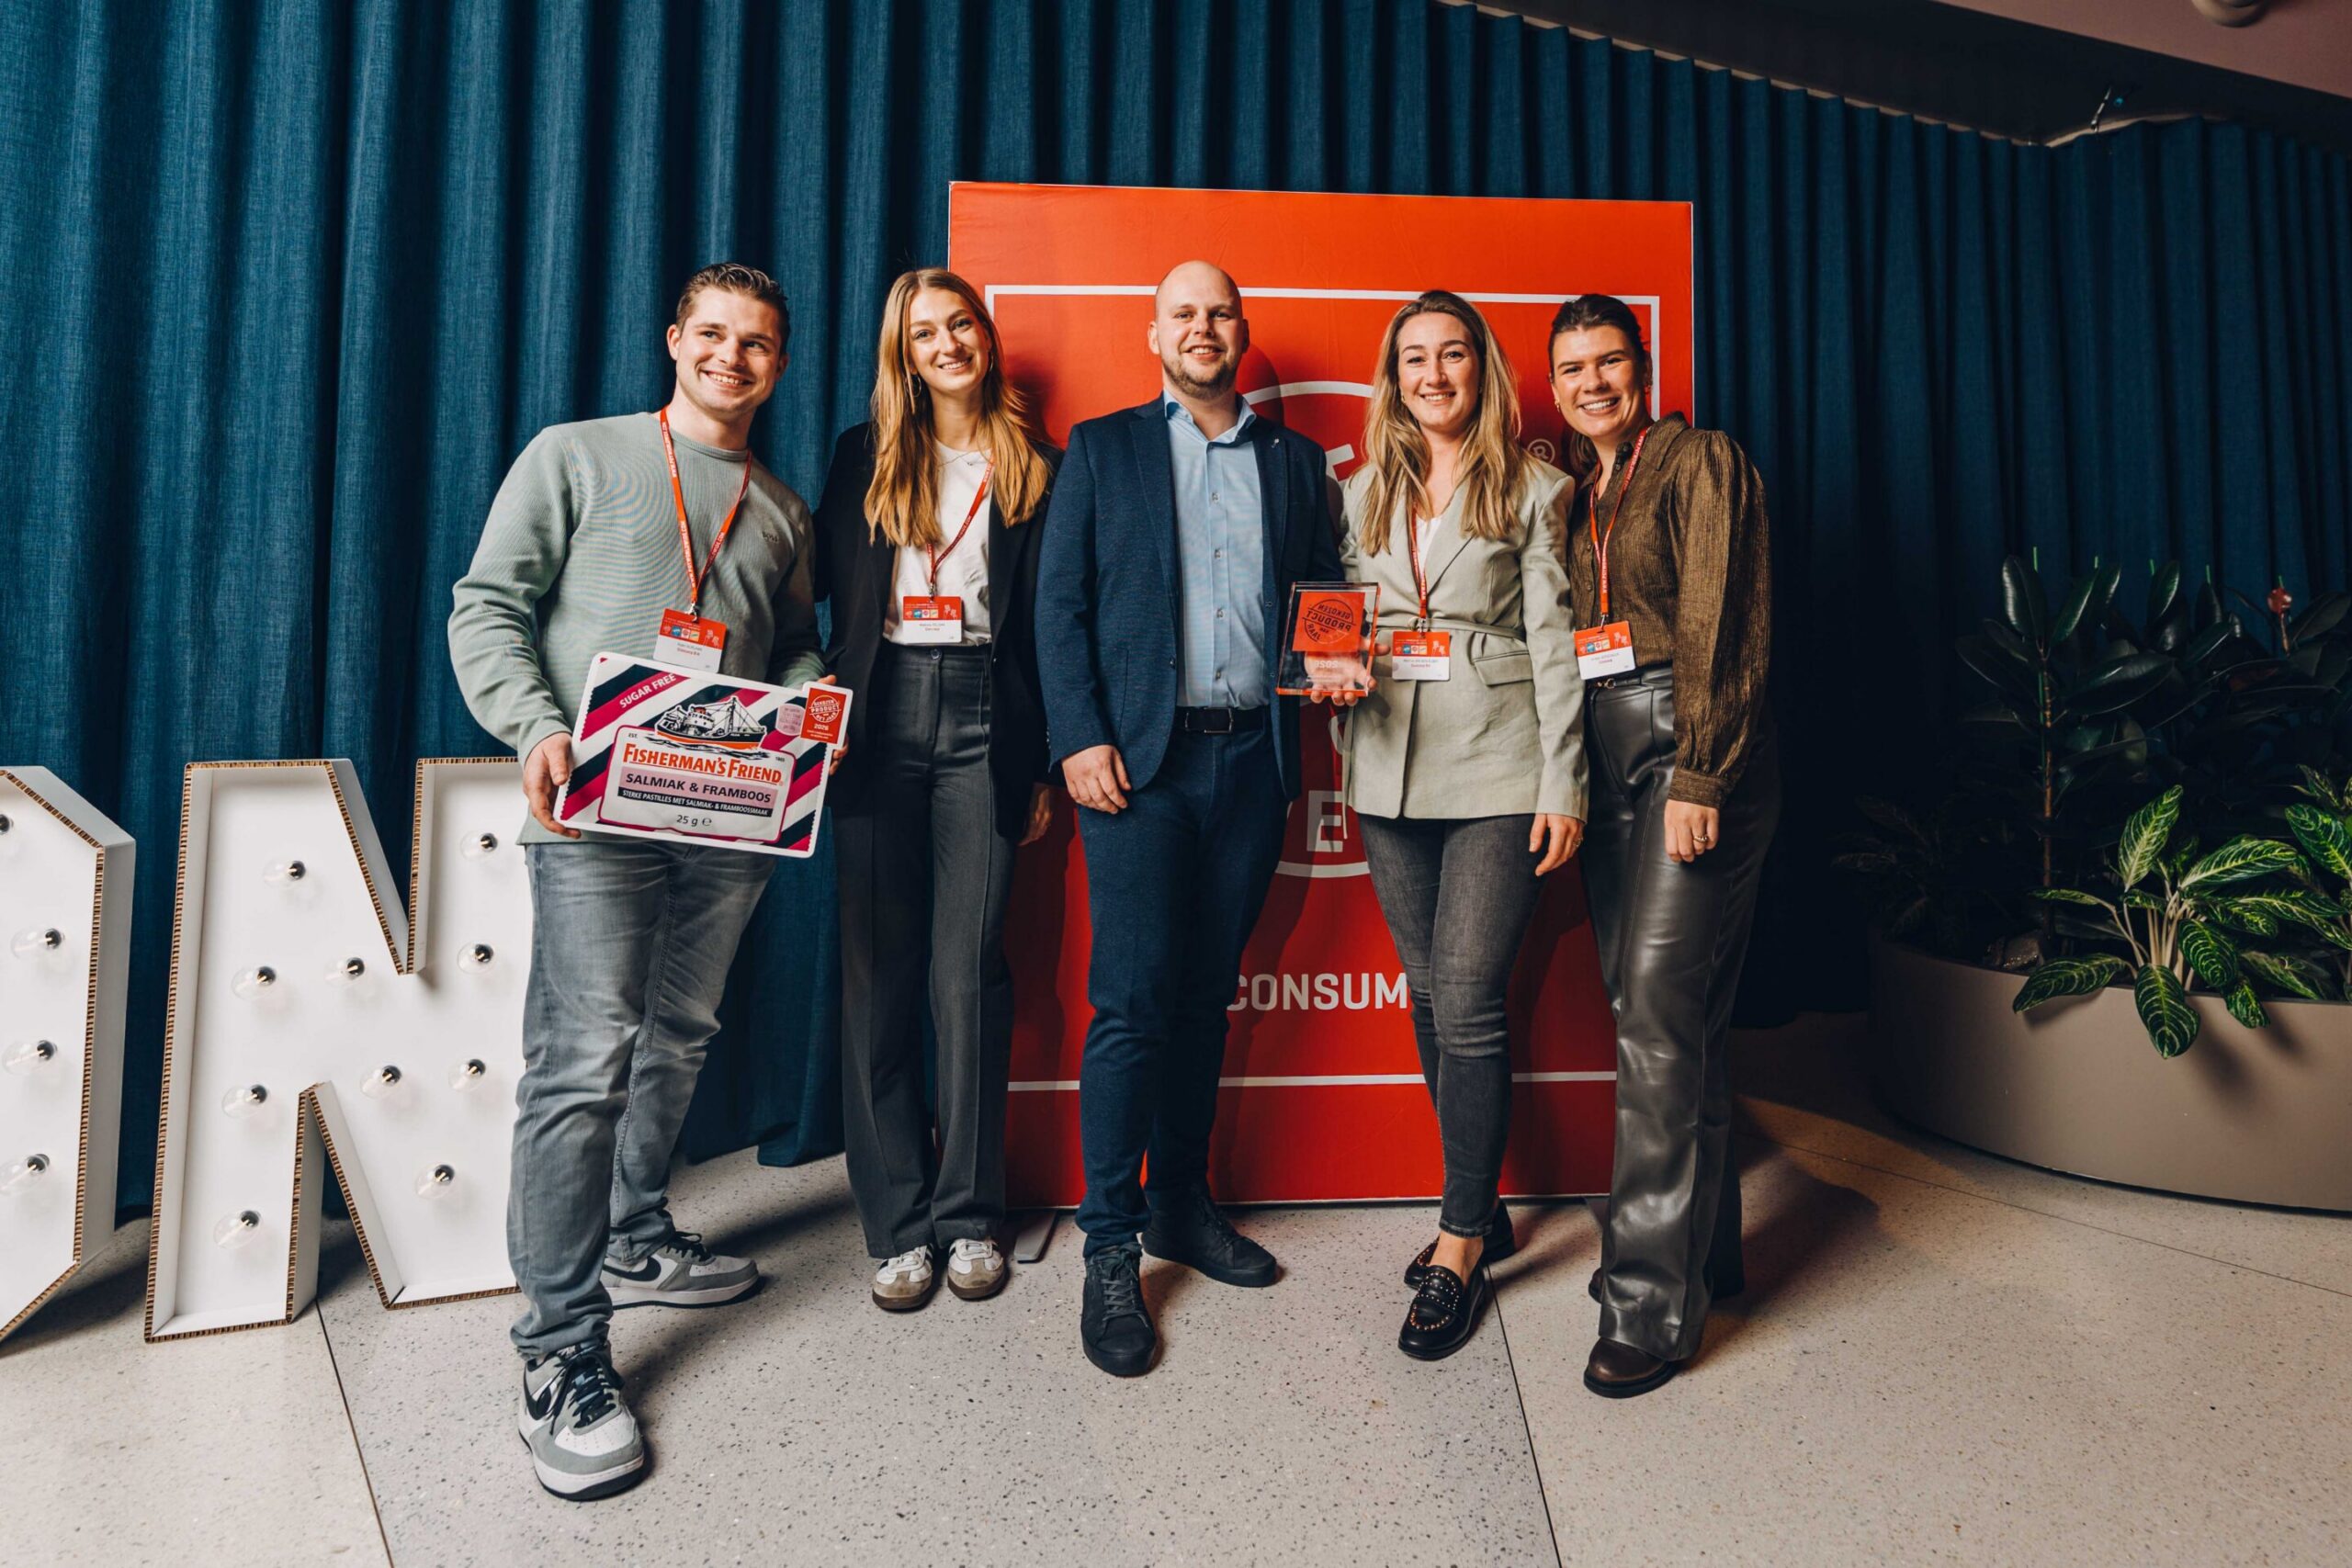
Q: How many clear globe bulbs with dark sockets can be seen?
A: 14